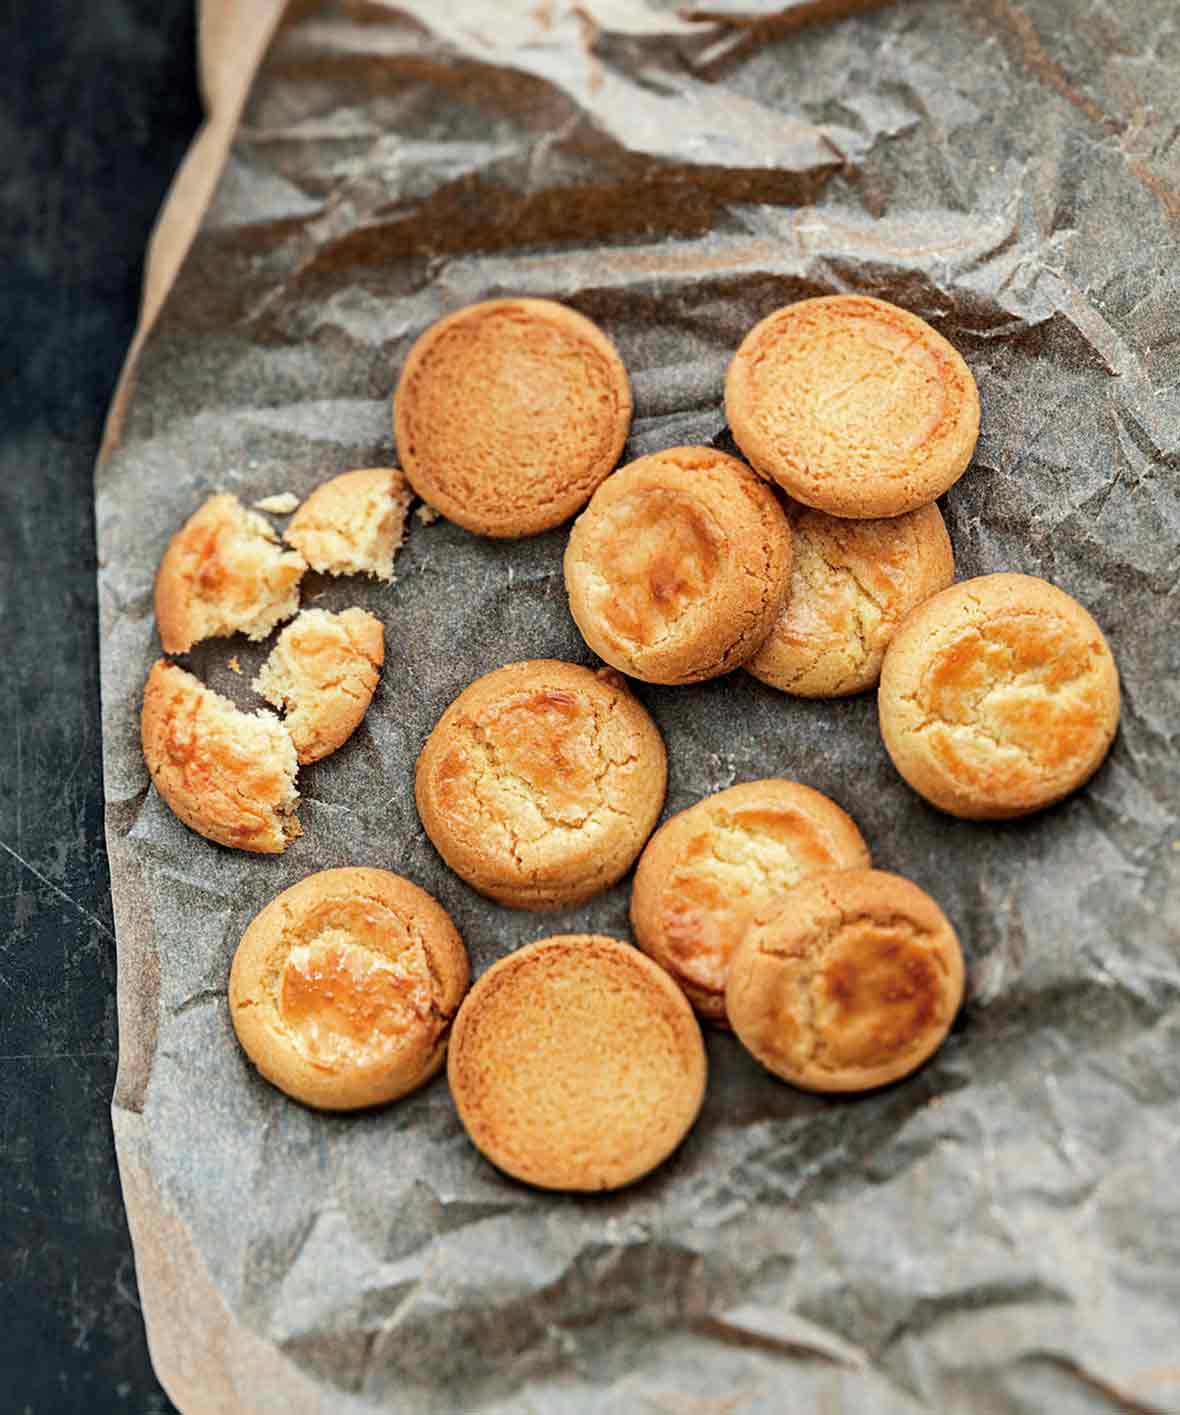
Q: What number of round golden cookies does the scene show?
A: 10